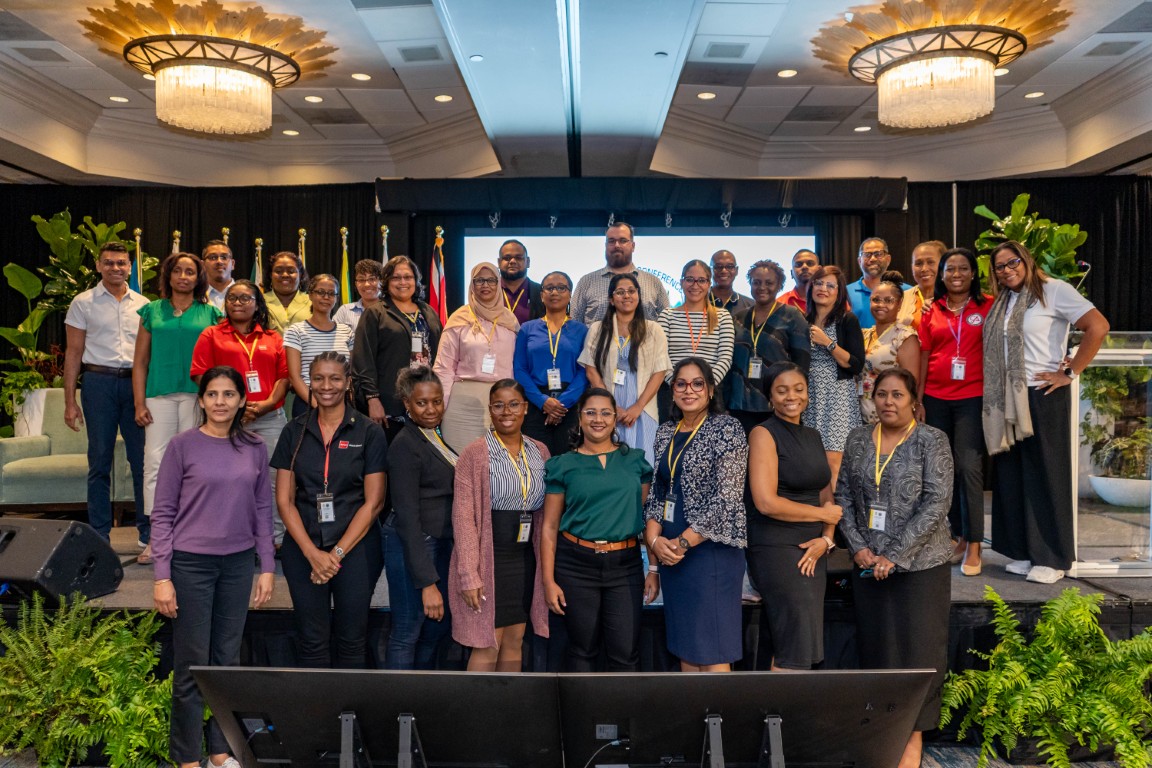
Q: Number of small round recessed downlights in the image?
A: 11